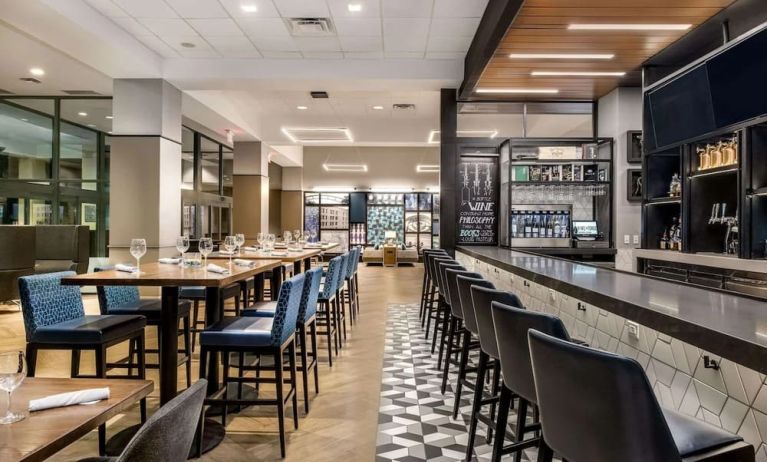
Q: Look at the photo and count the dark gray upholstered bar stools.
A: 10